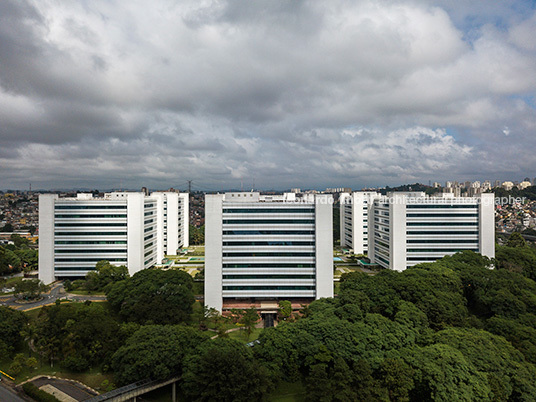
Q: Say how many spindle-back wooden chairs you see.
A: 0